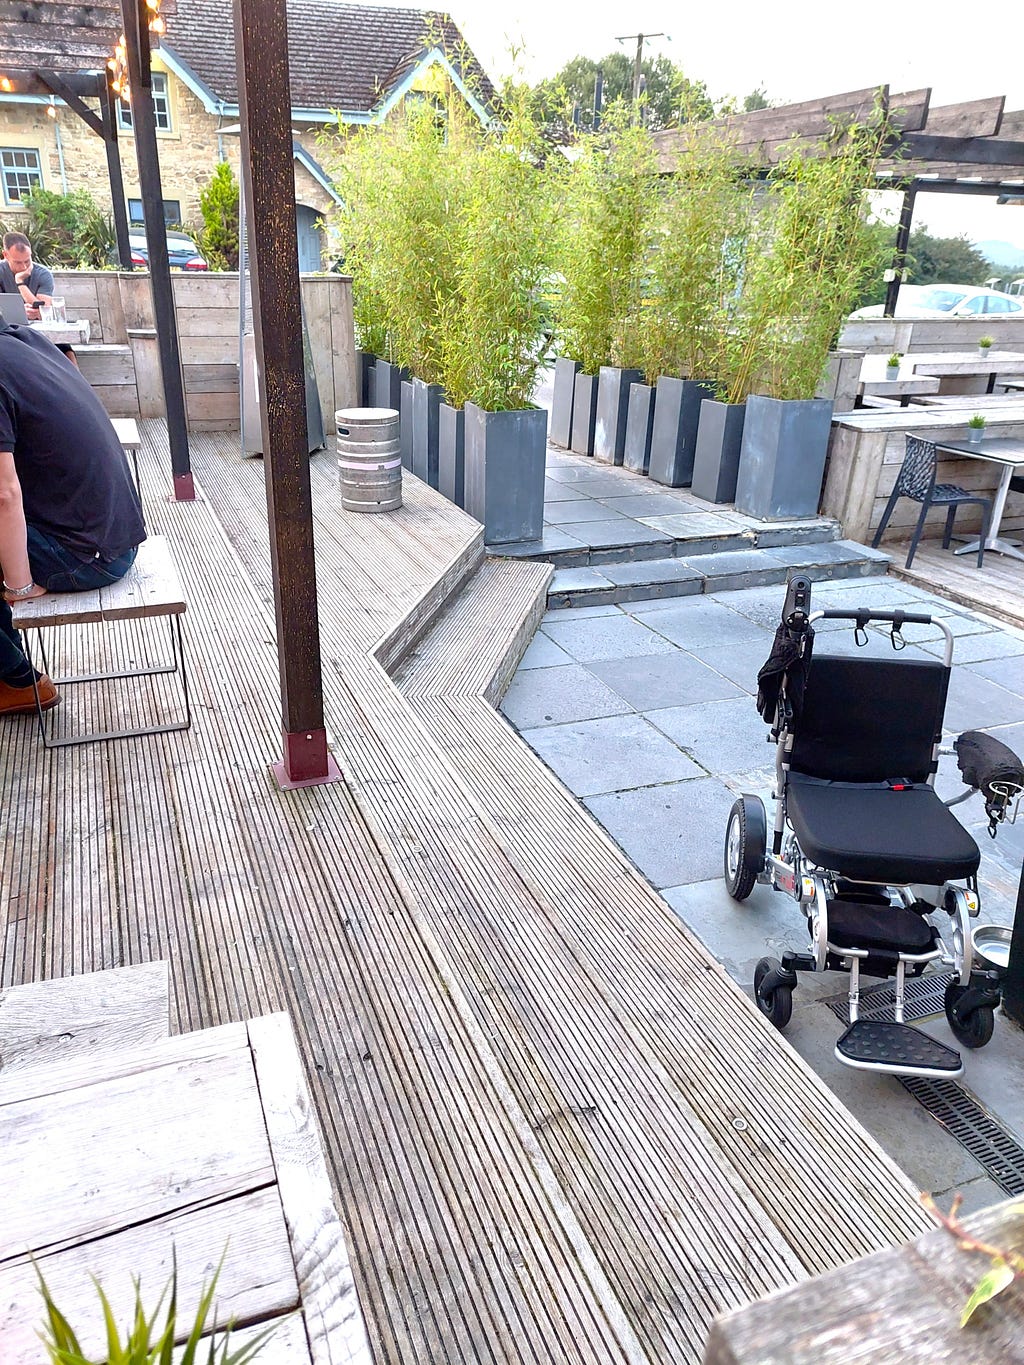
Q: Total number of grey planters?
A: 14